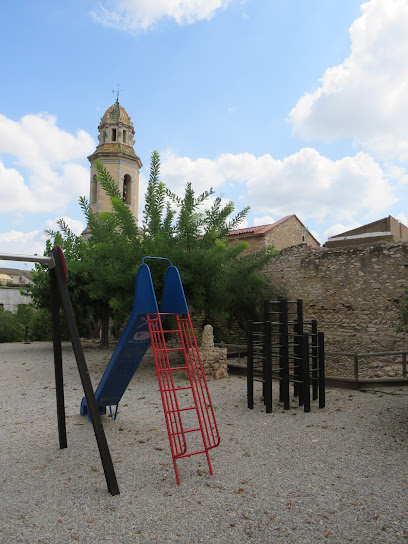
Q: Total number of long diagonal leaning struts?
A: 2